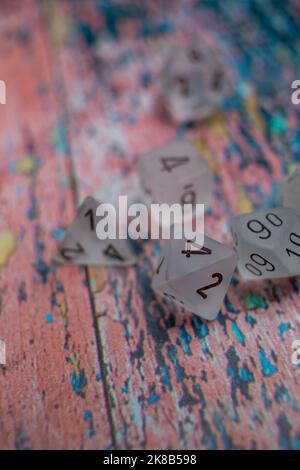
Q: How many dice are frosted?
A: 6